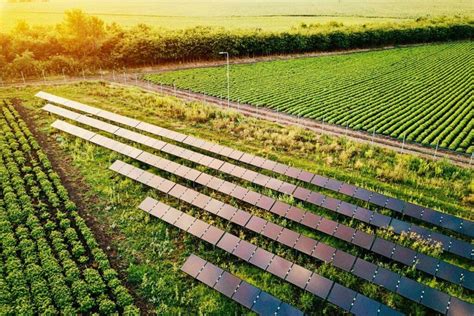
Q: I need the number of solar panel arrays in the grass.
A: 6